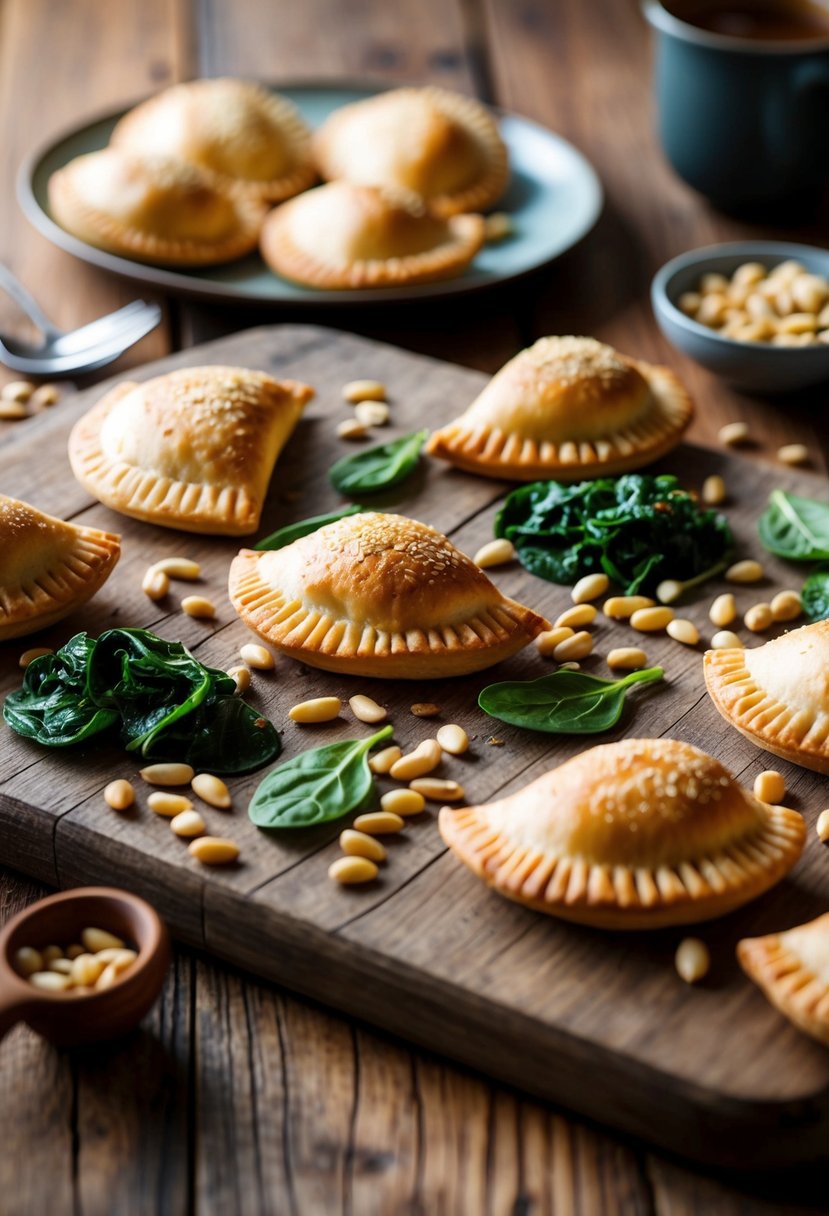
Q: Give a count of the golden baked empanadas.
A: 11